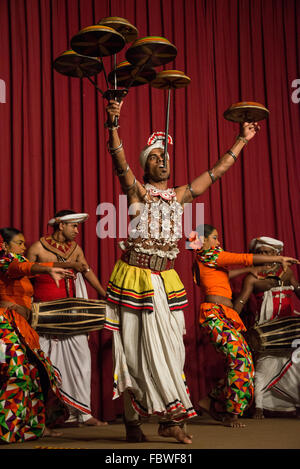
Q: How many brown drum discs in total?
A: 7